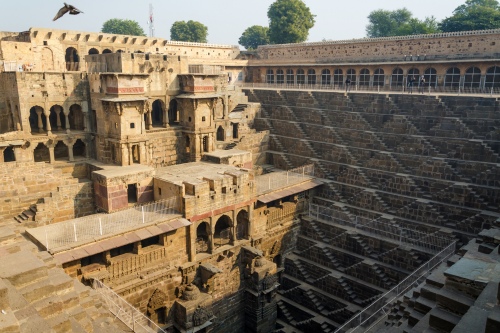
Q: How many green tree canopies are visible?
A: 6